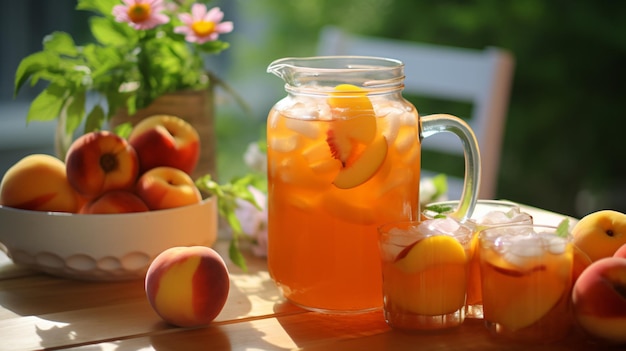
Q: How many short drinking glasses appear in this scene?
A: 3